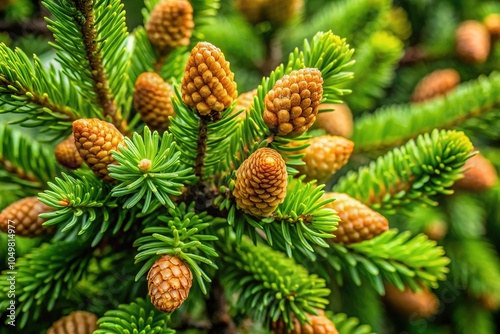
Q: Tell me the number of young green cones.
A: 0